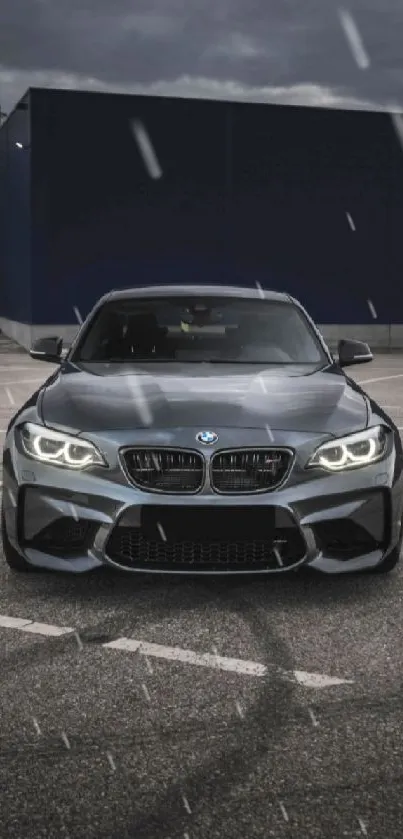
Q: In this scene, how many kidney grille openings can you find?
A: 2